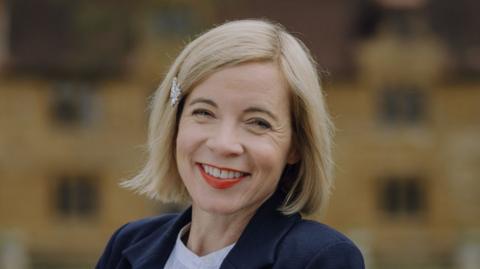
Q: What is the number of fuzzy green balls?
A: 0